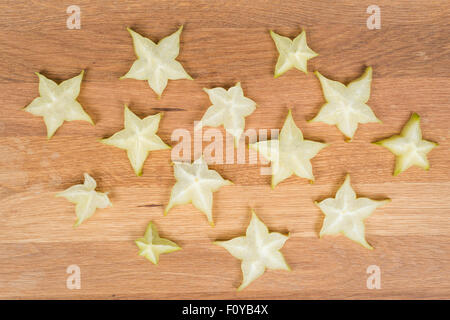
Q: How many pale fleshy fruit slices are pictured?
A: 13